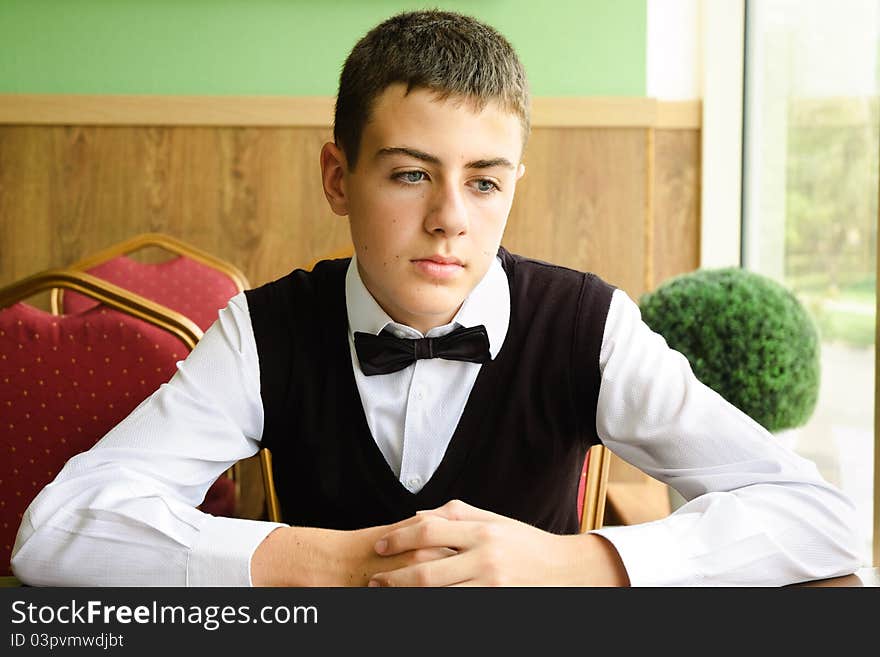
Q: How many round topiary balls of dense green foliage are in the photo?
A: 1